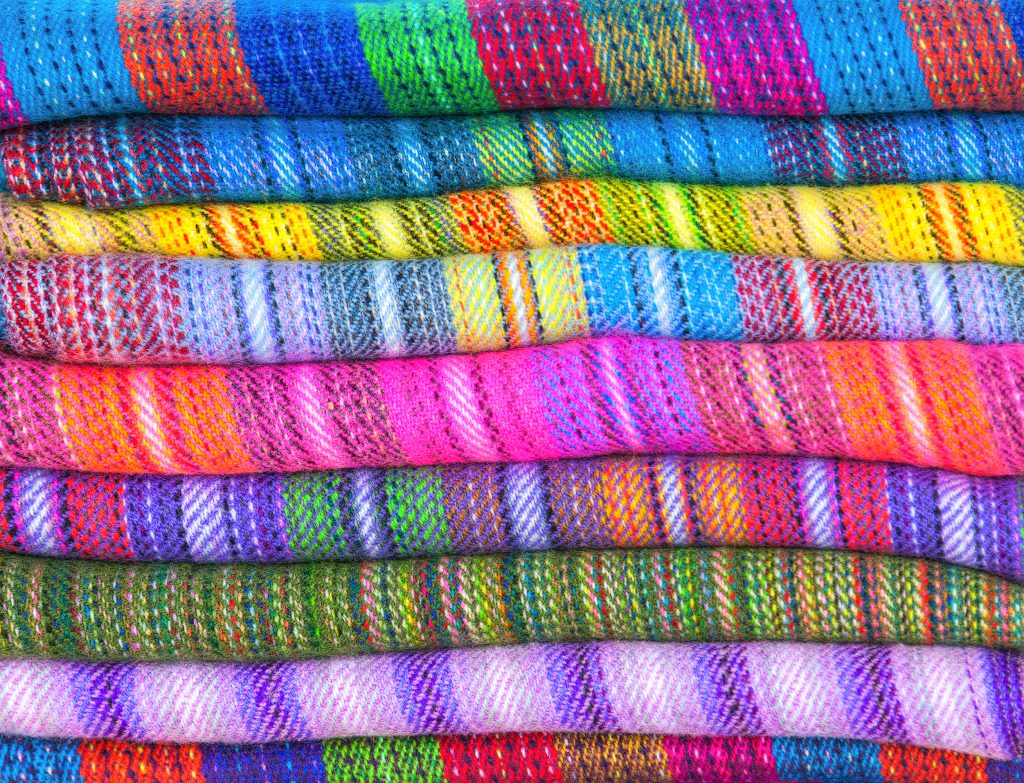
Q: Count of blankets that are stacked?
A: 9